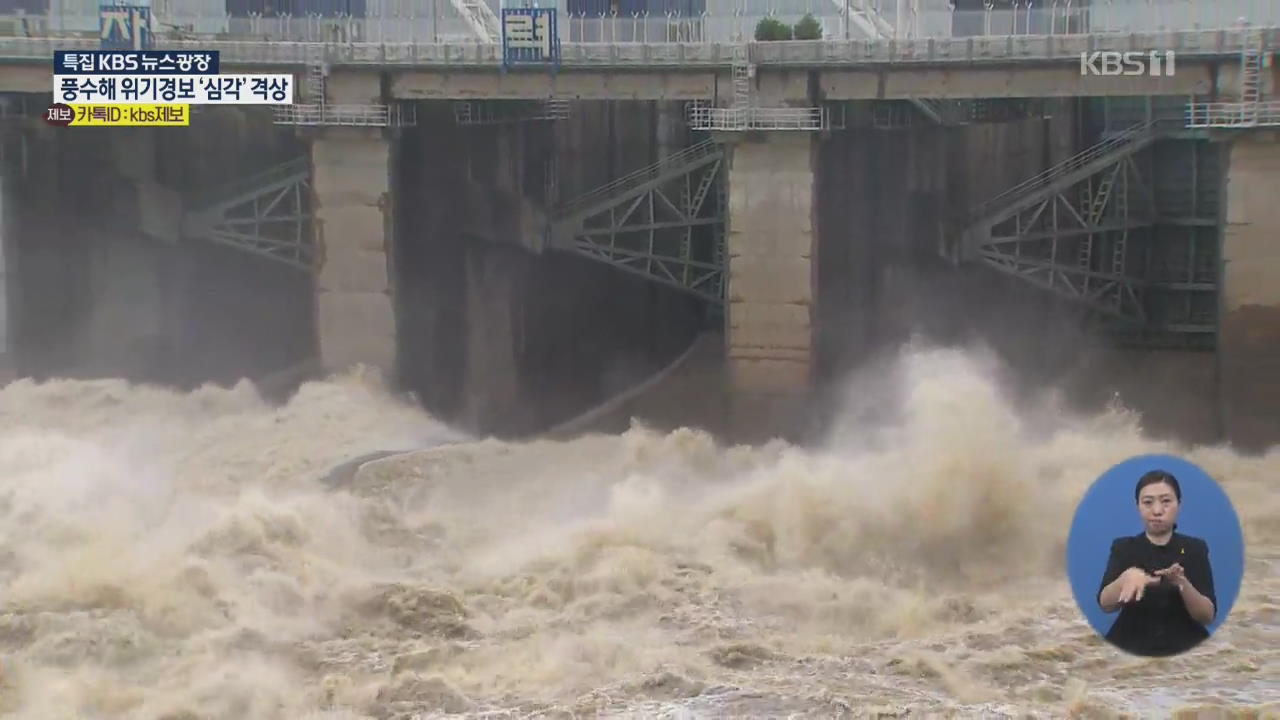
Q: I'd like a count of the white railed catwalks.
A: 3